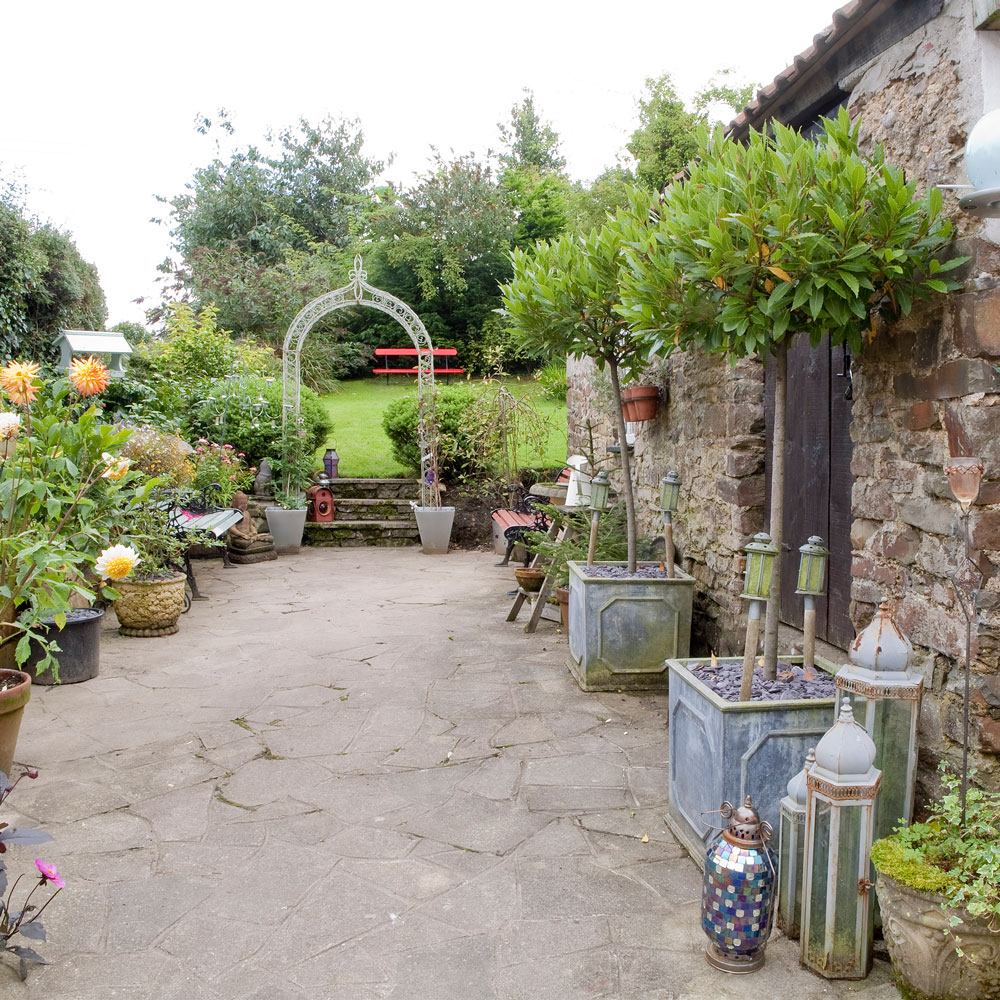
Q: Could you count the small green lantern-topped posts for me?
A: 4